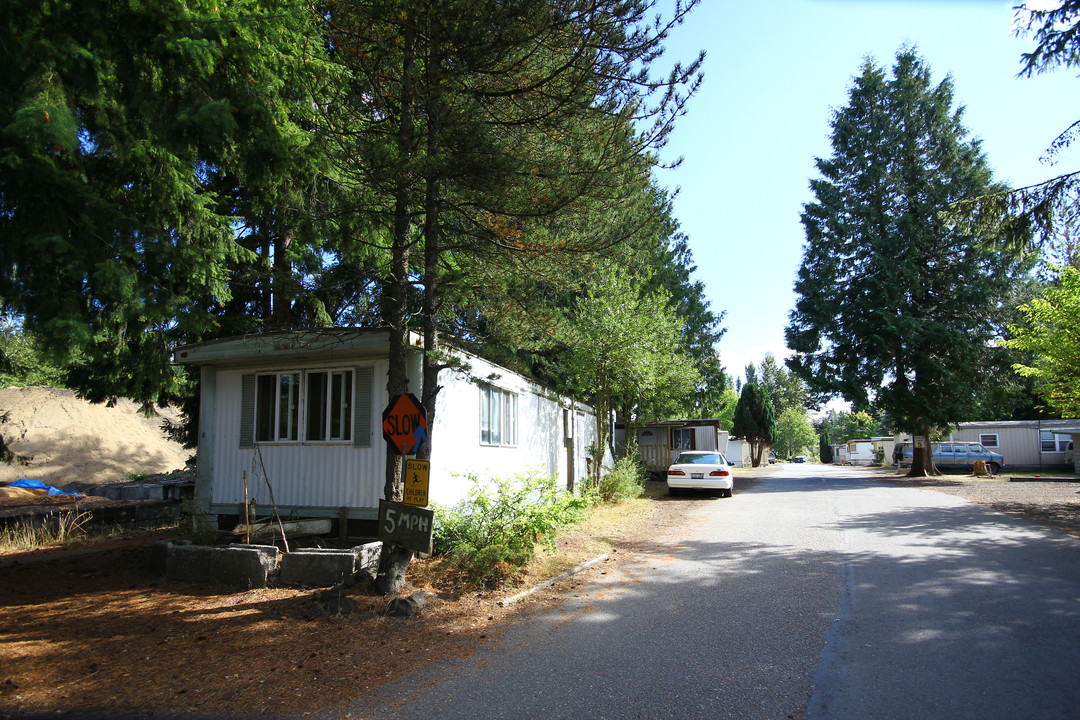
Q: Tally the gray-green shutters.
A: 2